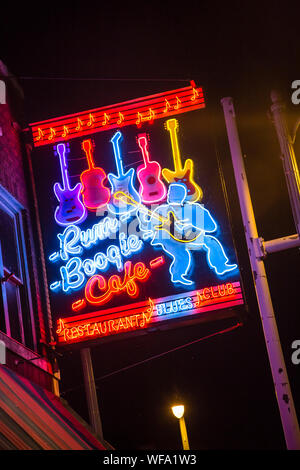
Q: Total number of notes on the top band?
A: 12